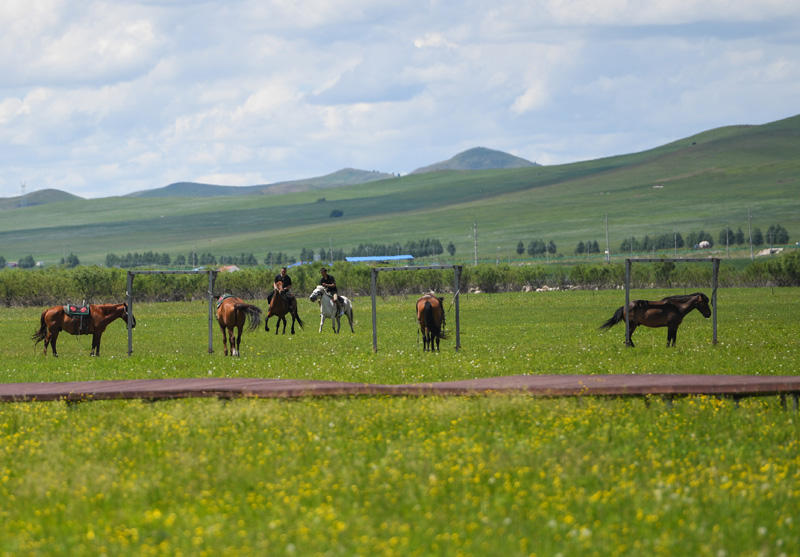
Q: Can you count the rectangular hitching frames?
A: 3